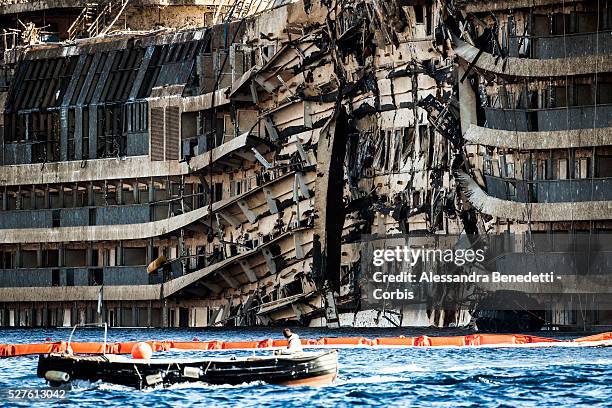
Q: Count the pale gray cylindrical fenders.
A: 3